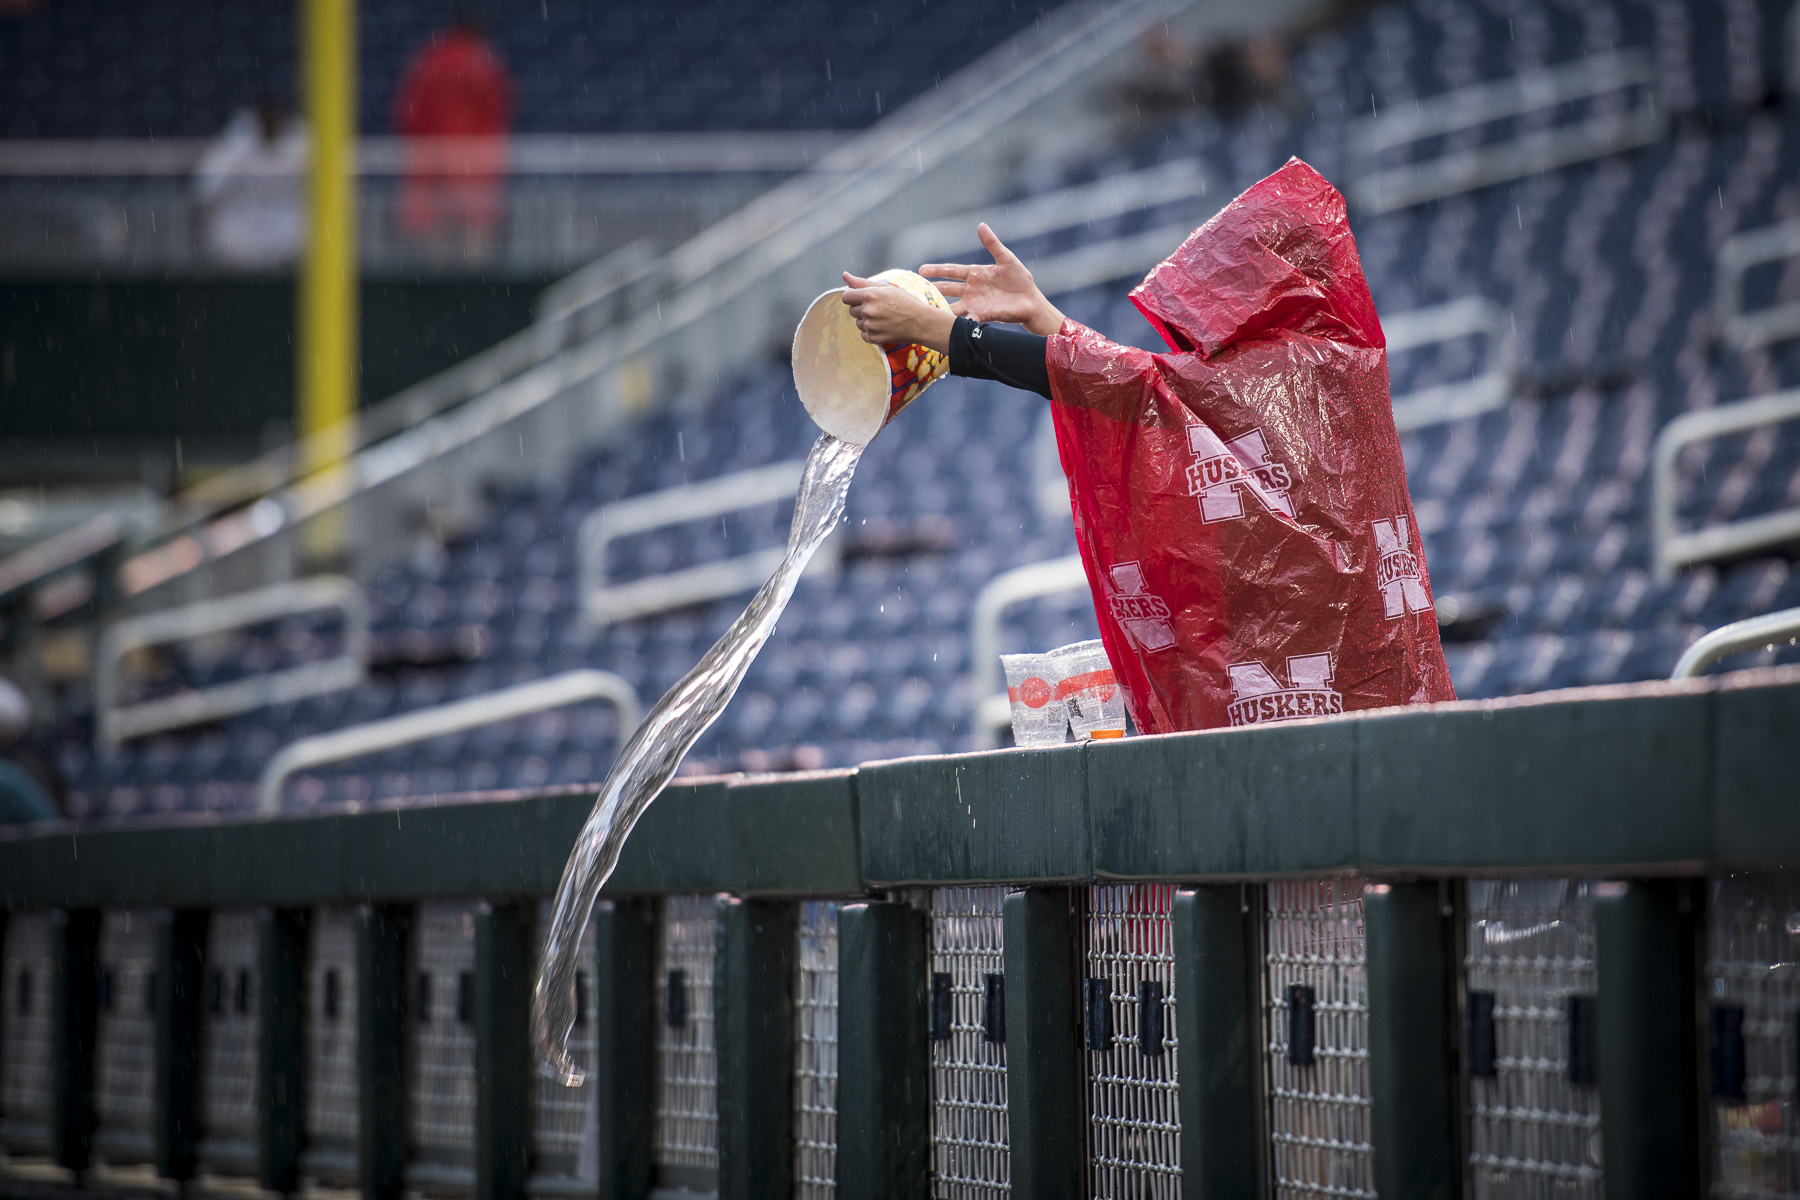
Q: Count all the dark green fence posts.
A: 12